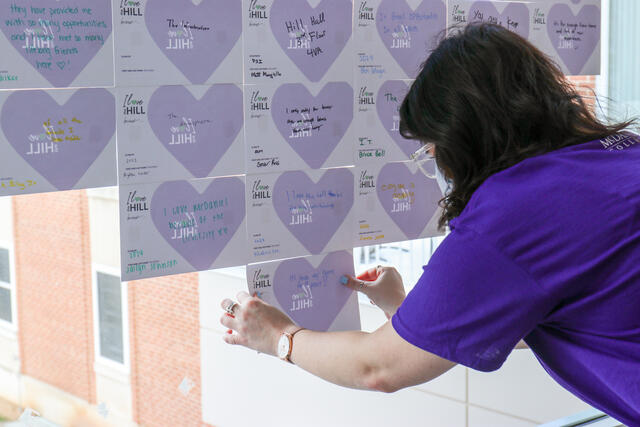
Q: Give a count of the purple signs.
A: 14